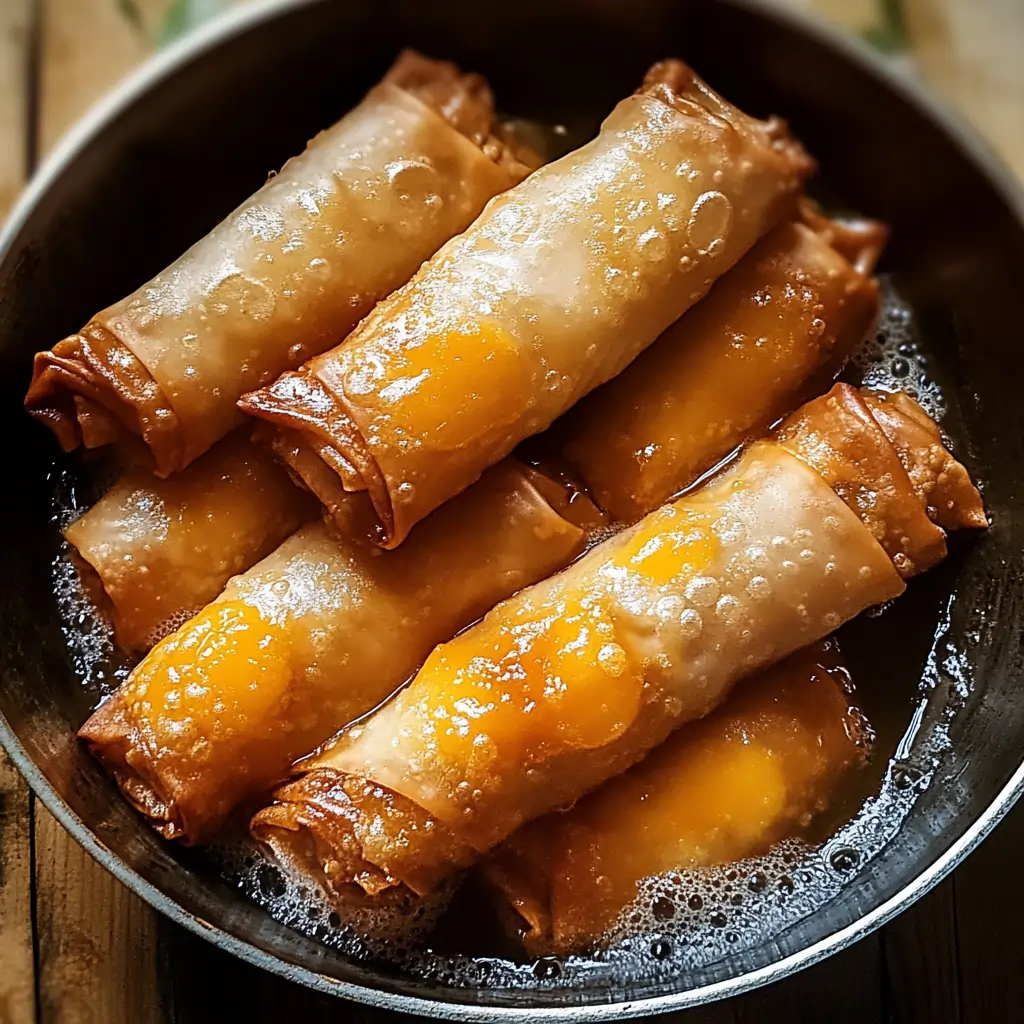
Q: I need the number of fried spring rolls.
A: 7